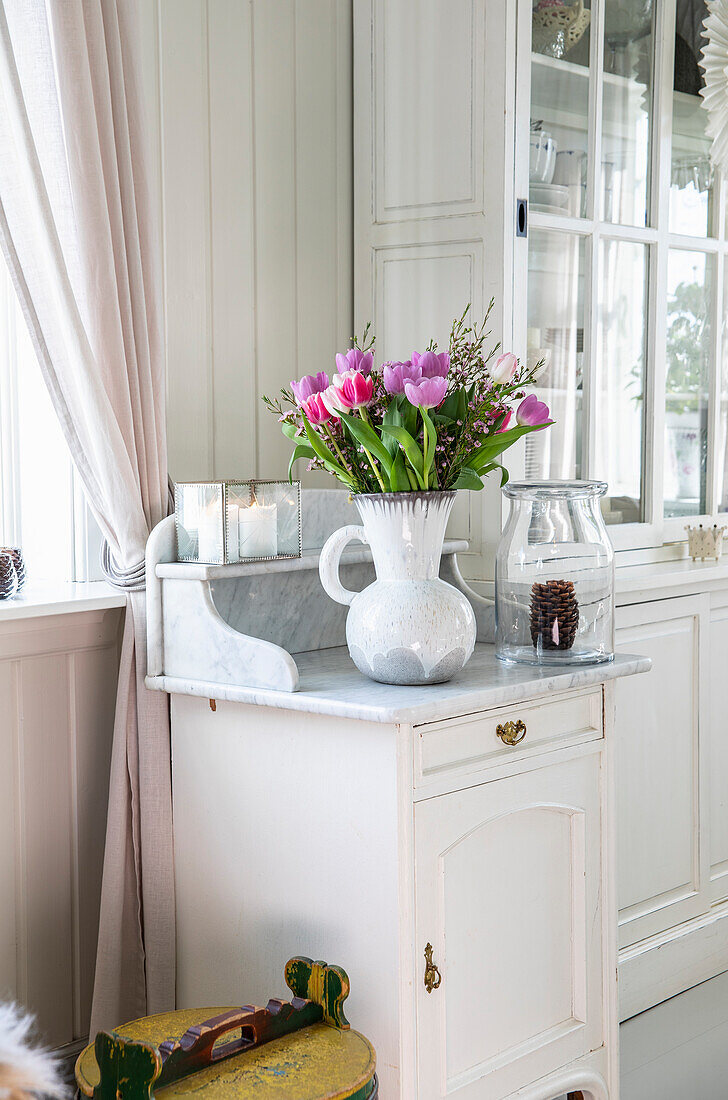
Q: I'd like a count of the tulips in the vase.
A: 11